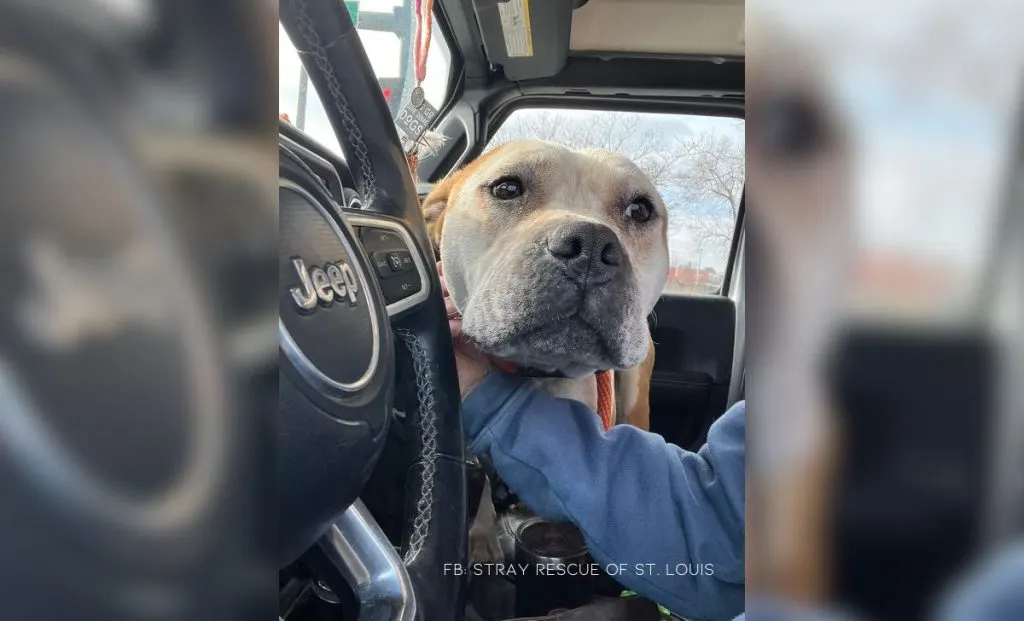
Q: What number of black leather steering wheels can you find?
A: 1